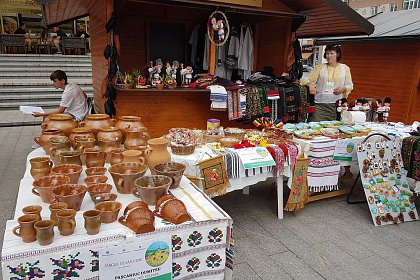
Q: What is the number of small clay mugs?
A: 6